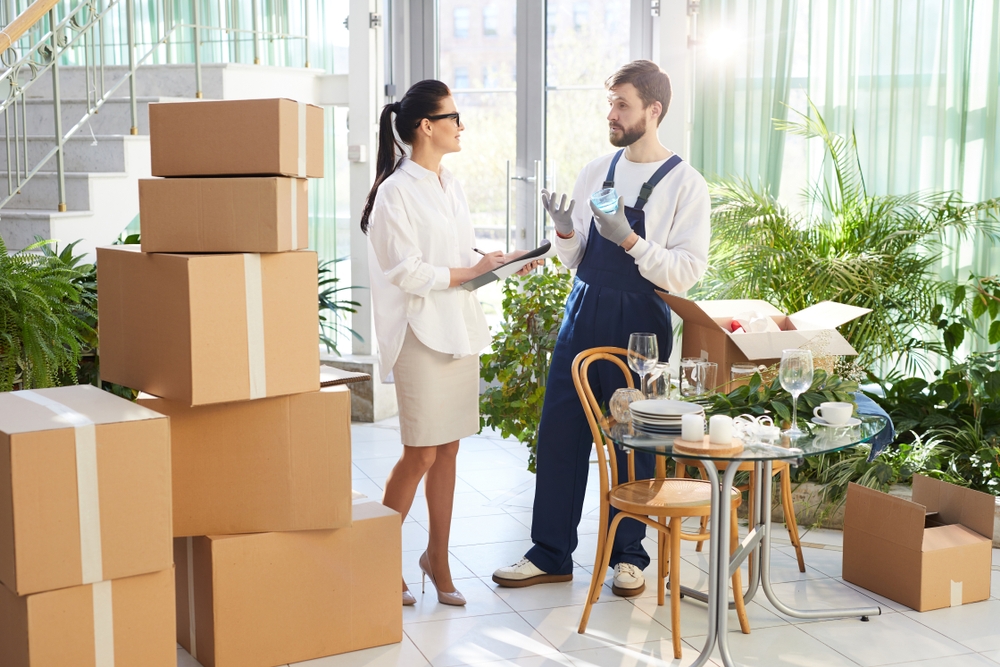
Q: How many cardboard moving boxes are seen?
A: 9